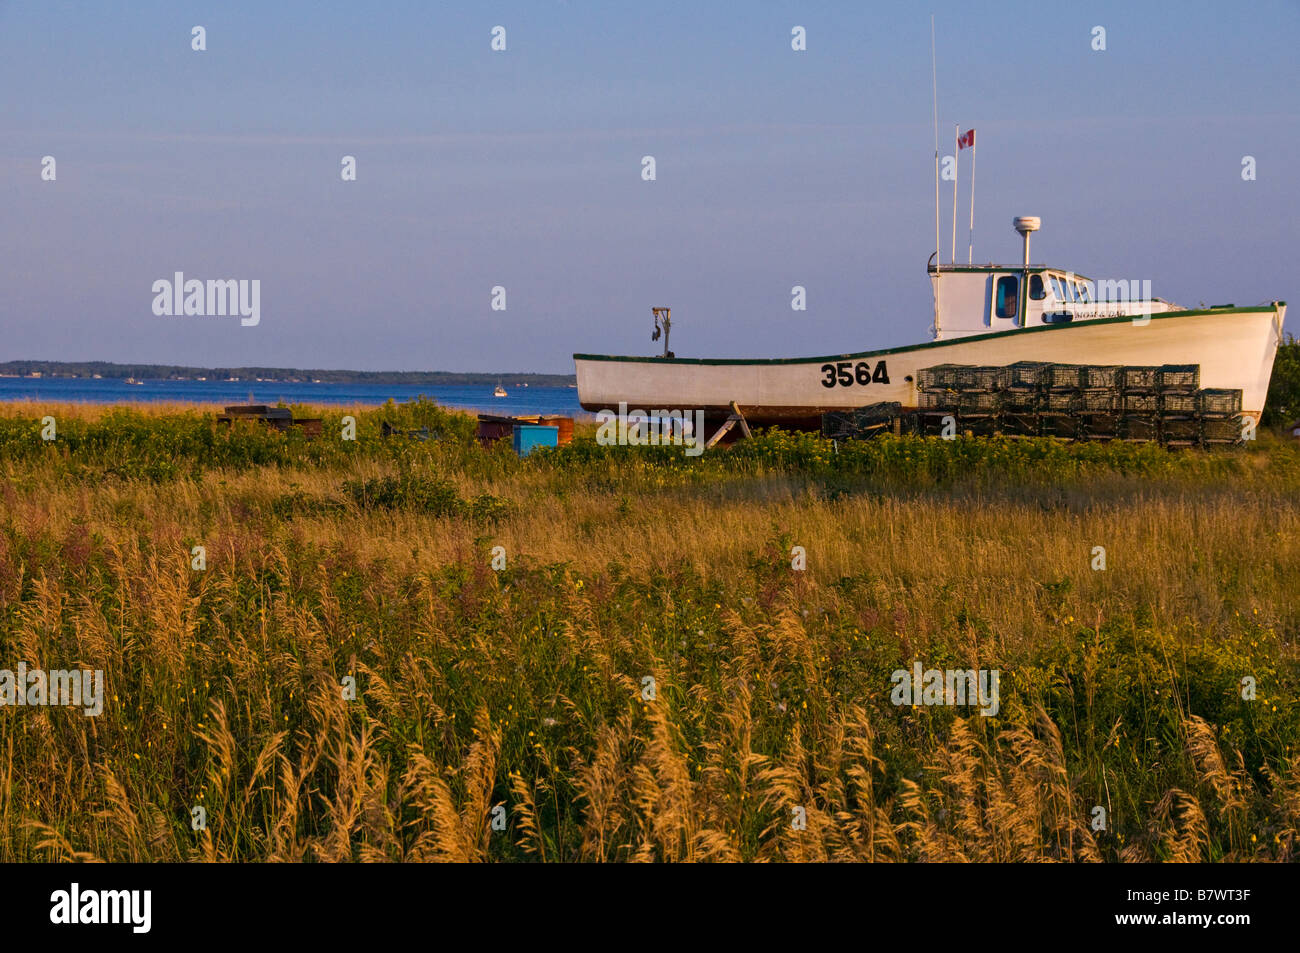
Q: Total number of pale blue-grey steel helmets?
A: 0